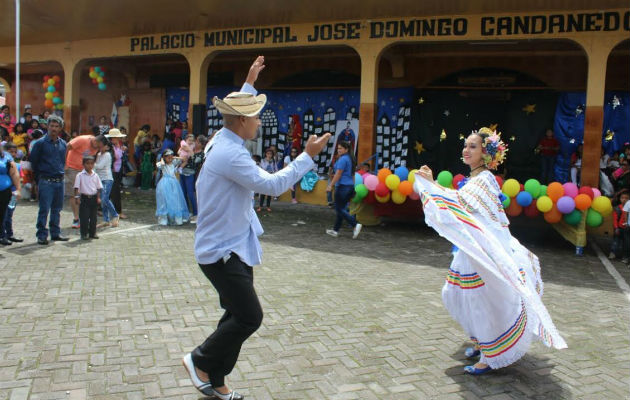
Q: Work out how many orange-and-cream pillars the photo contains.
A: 4